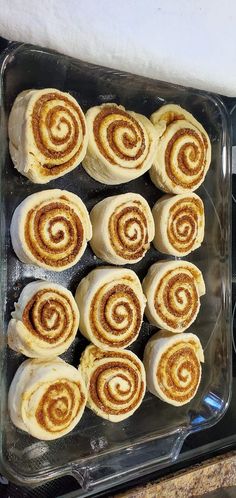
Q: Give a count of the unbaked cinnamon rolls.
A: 12